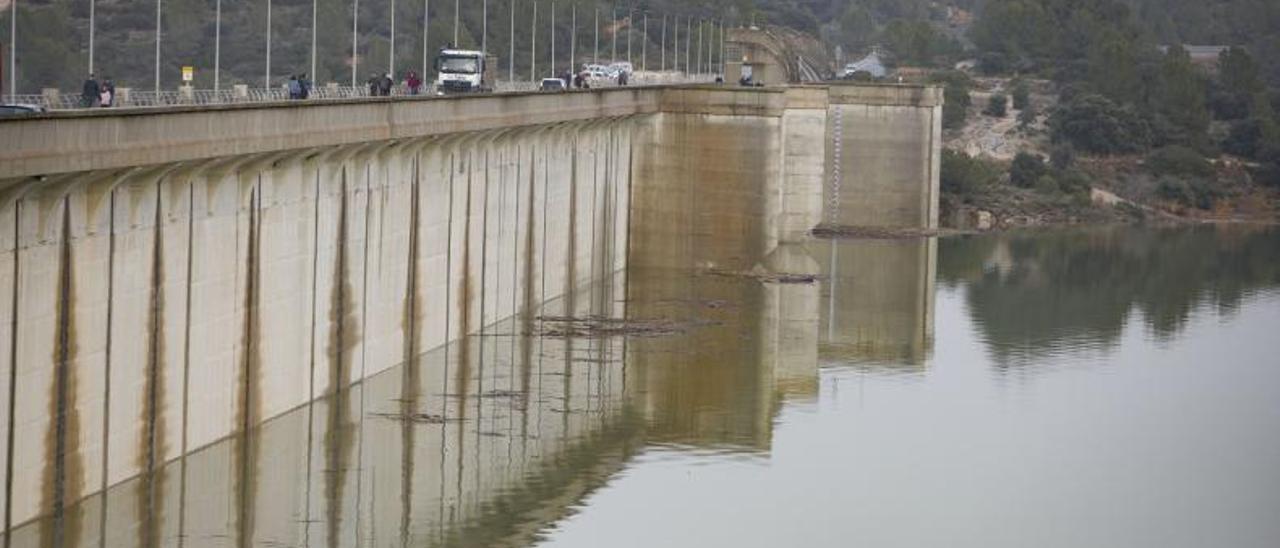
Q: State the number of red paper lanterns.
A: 0